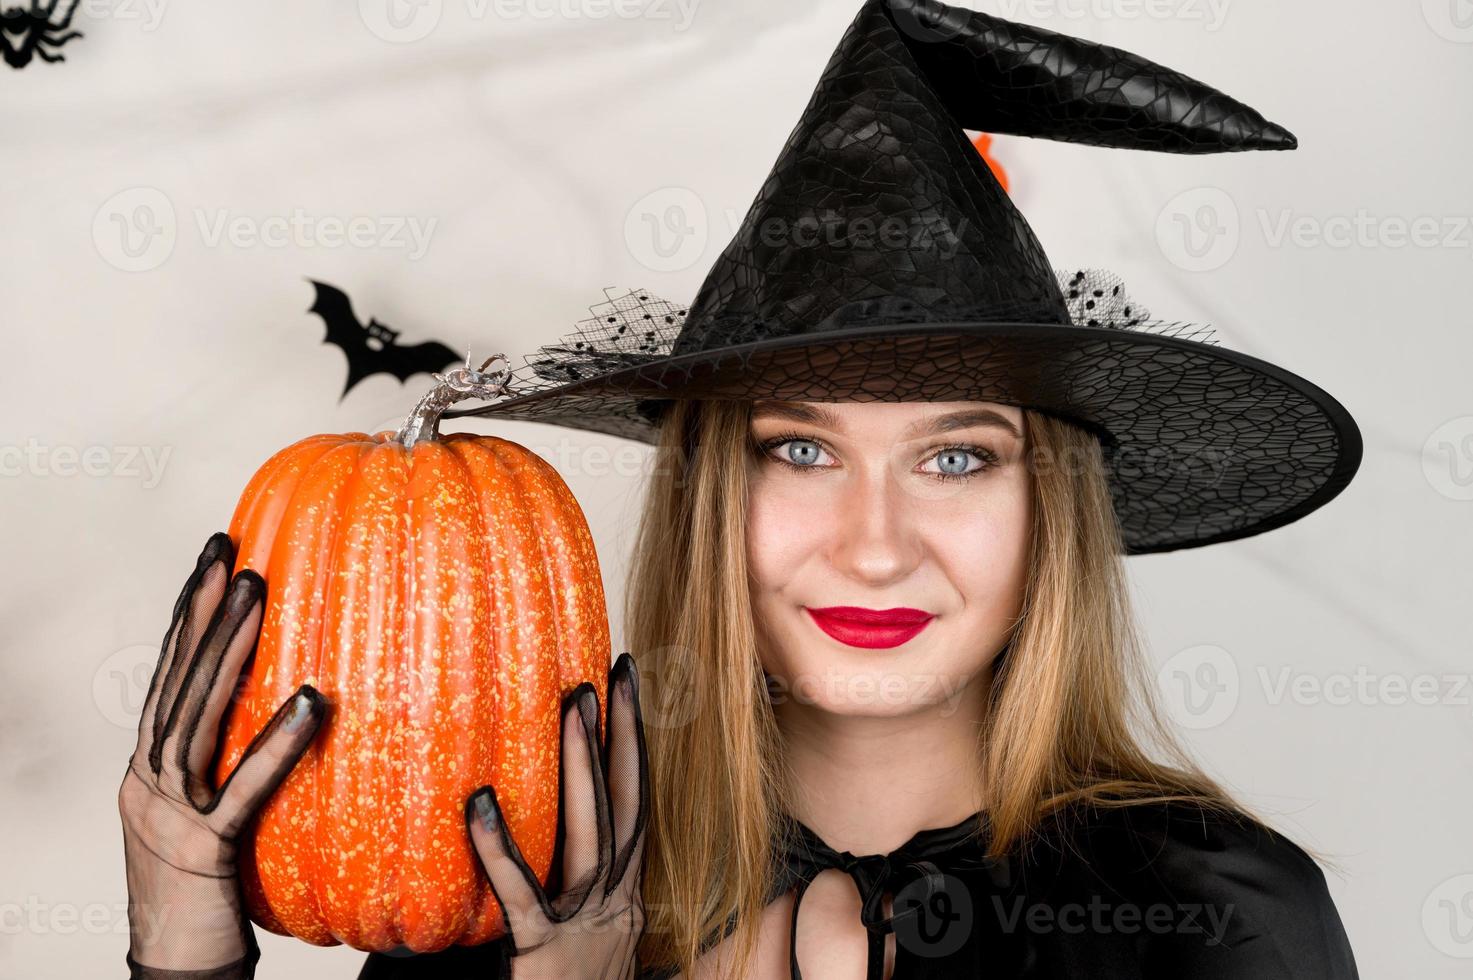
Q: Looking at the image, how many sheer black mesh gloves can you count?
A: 2